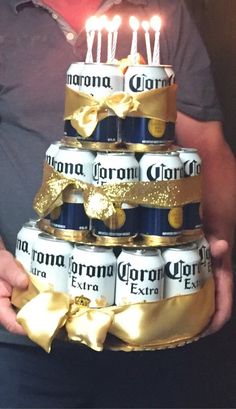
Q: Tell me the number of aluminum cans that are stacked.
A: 15